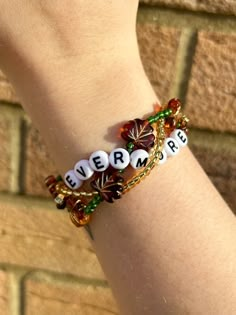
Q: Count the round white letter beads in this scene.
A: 8